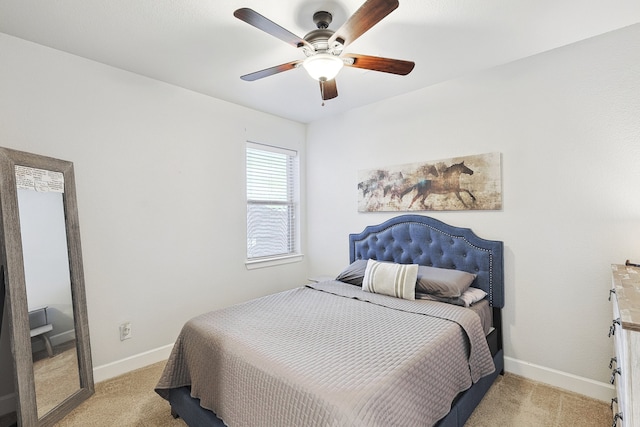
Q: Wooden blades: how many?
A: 5